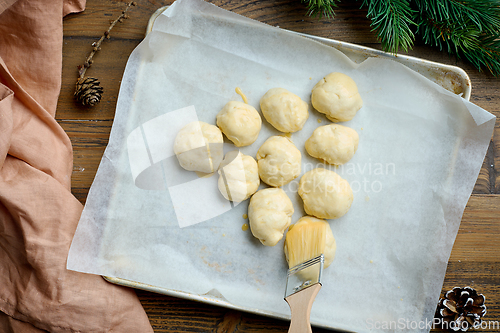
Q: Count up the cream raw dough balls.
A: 10